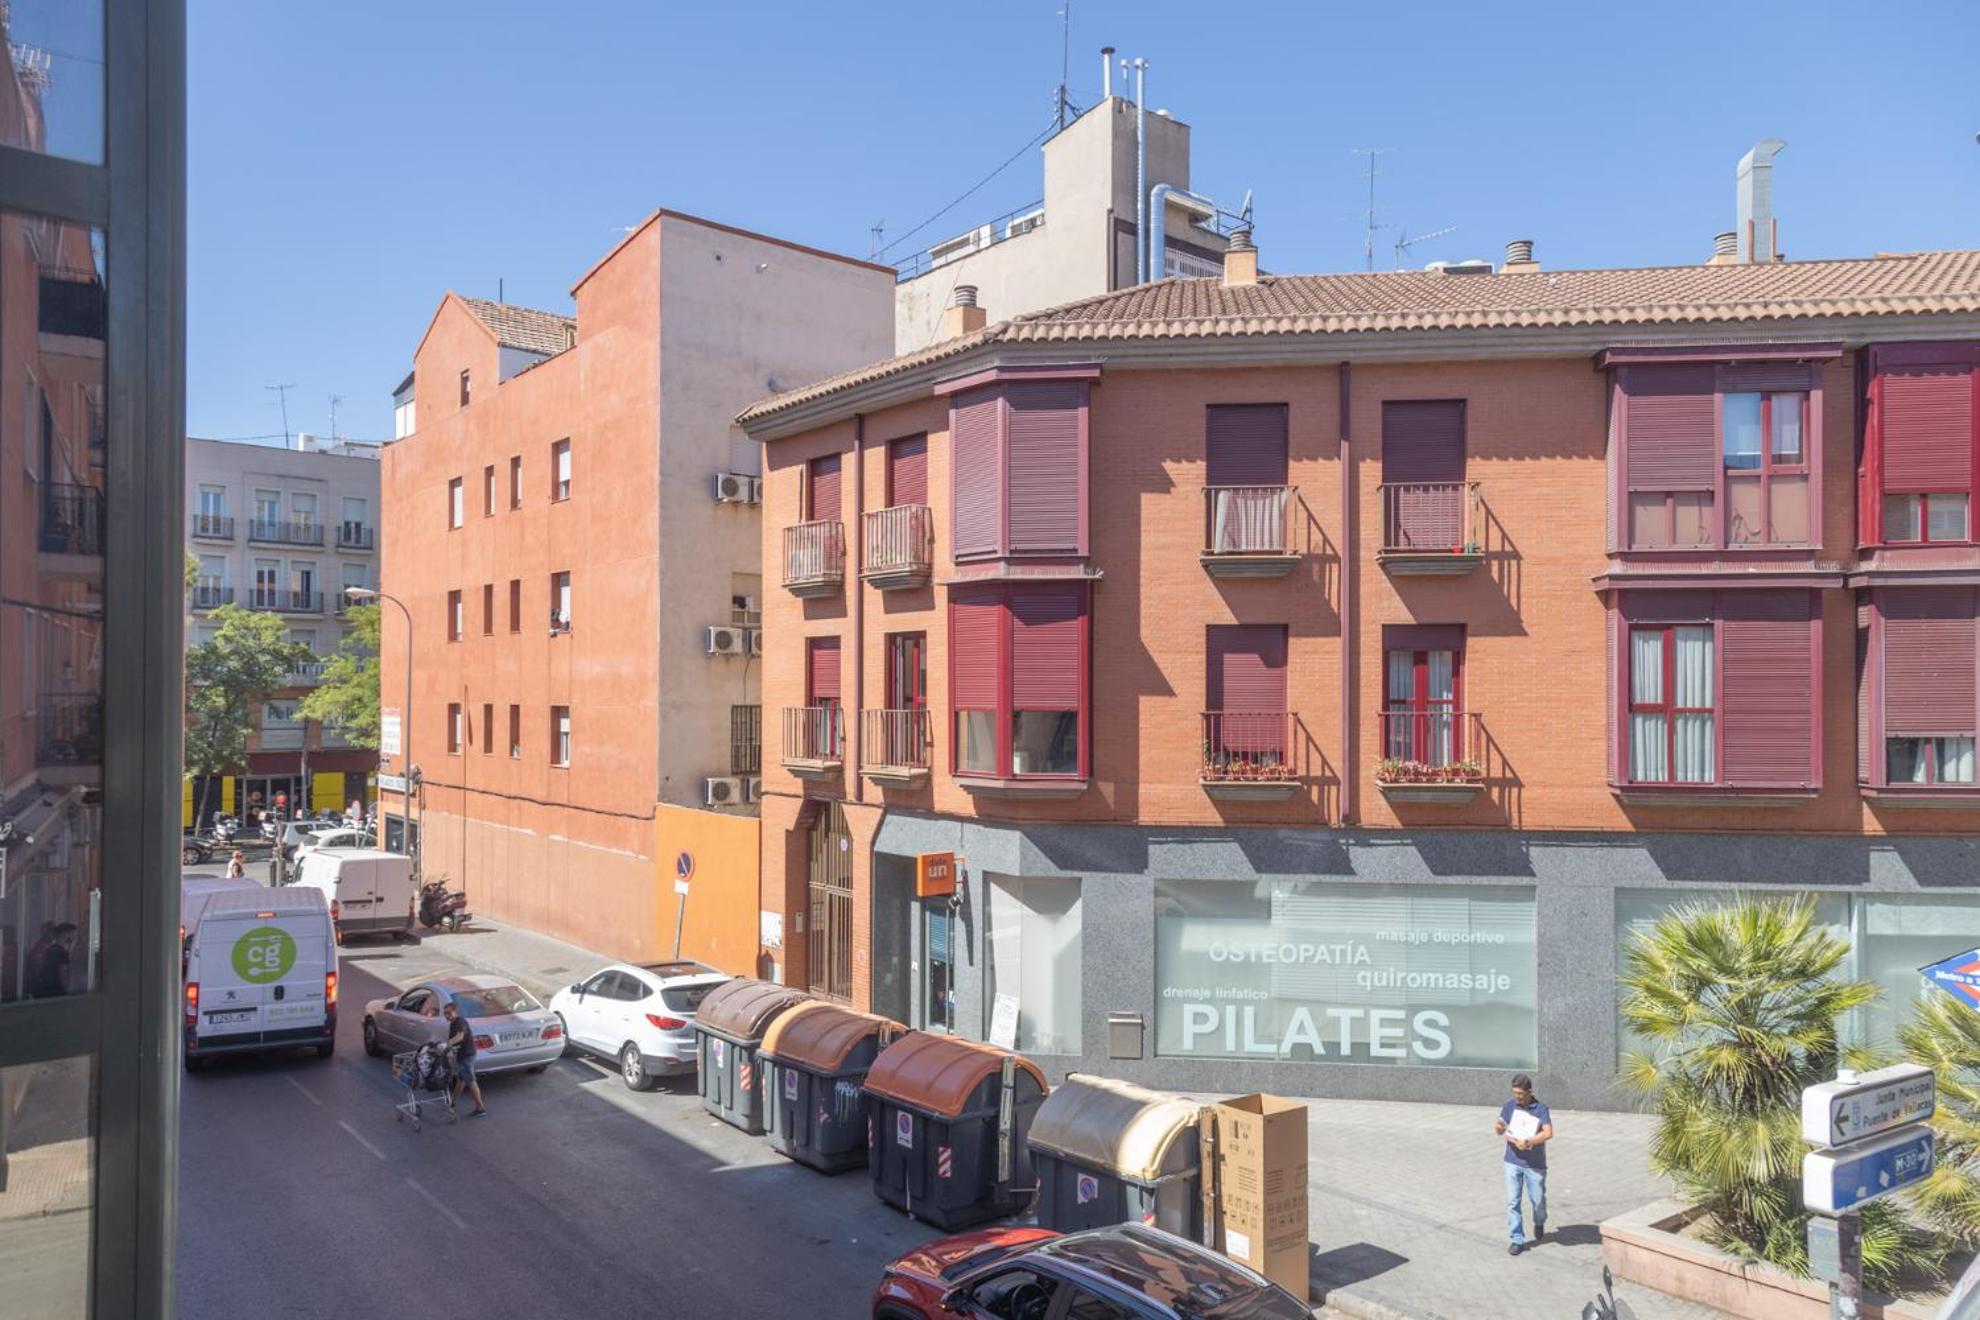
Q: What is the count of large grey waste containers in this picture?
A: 4